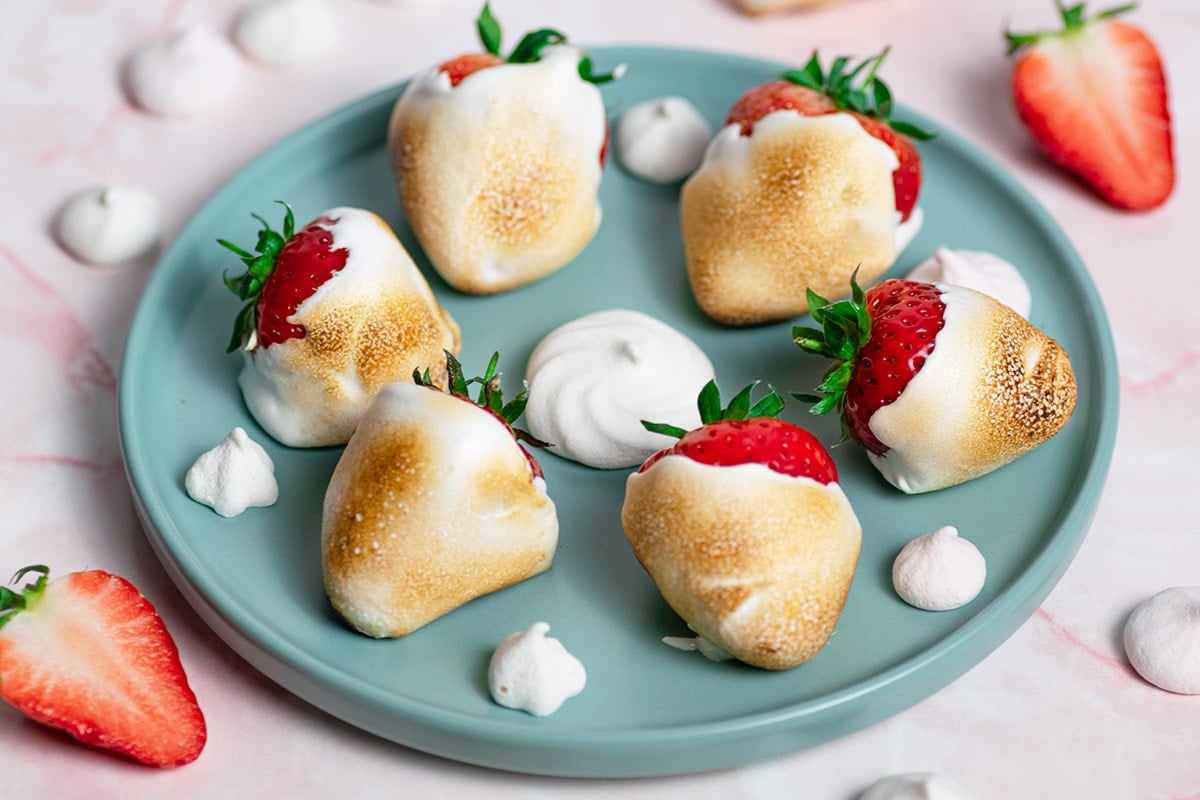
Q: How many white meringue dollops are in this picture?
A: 11